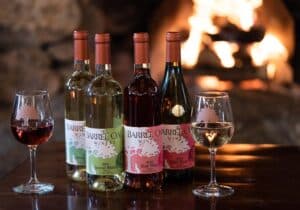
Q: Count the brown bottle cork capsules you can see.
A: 4